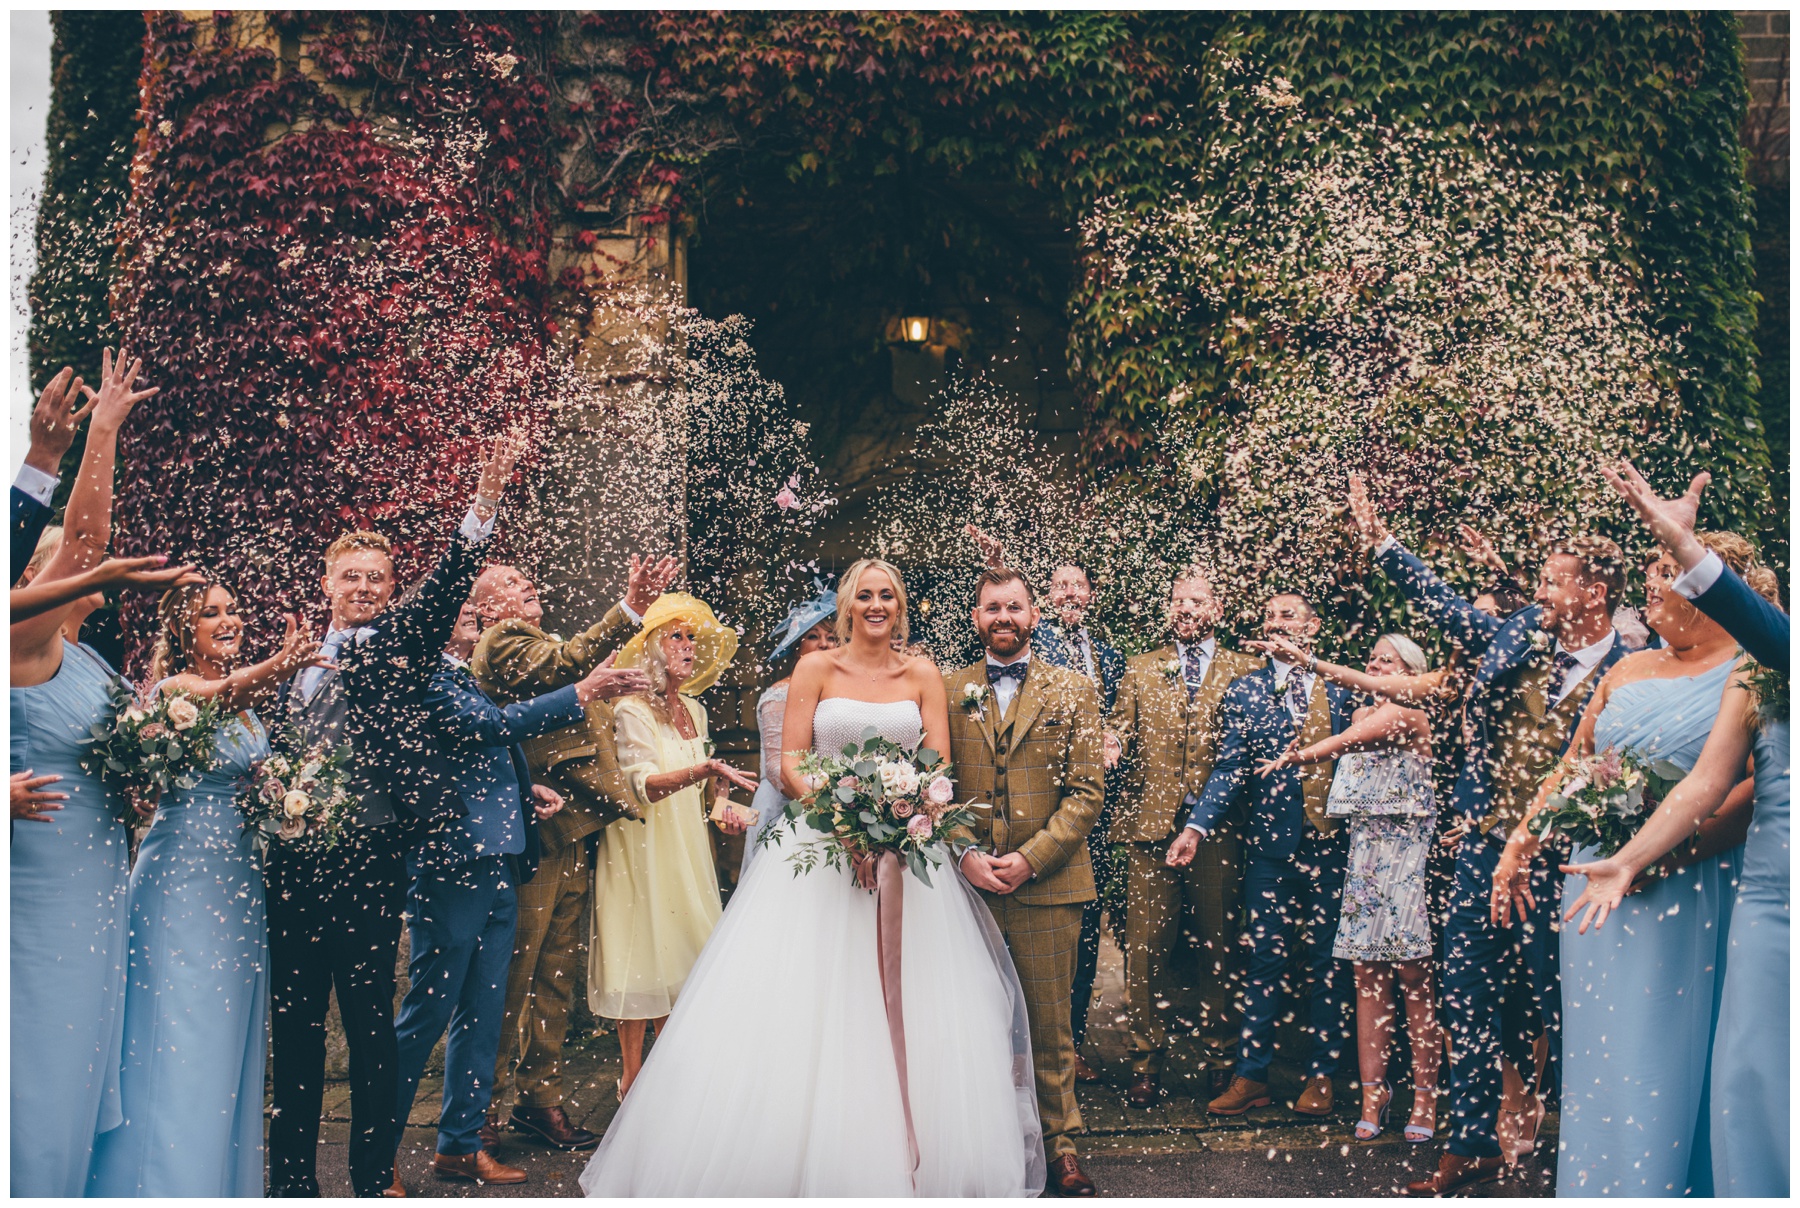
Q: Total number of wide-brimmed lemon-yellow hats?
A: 1